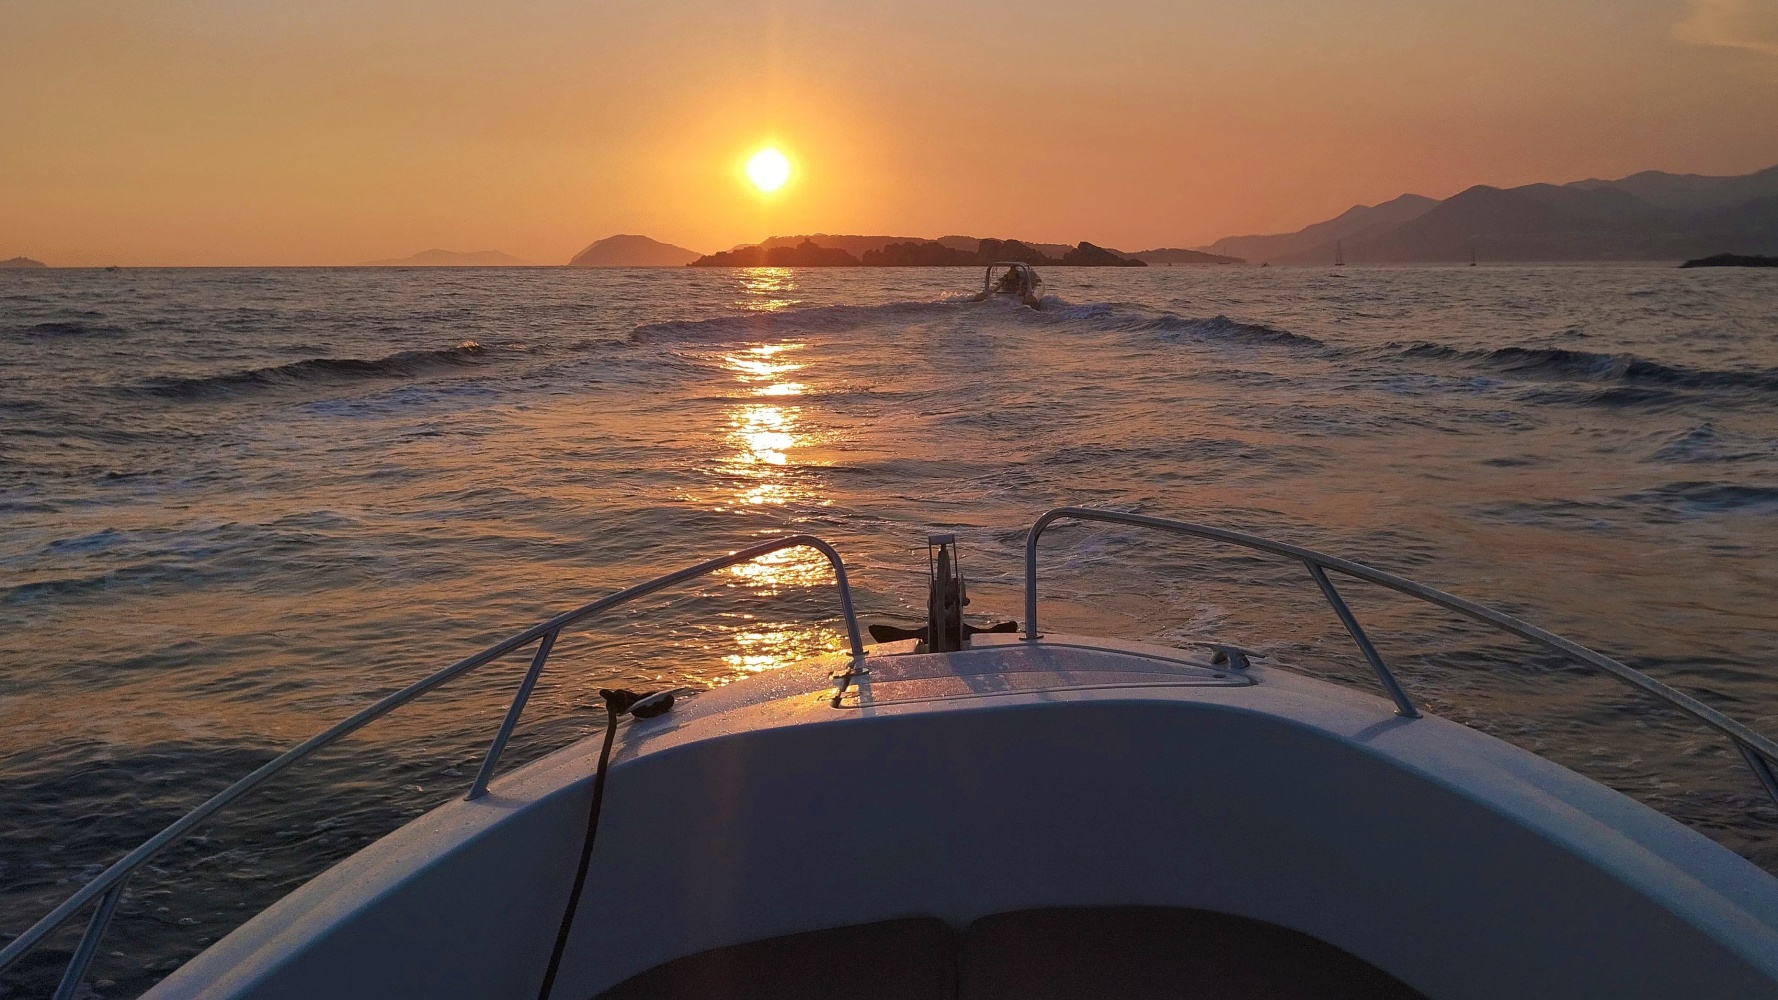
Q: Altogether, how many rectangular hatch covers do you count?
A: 1